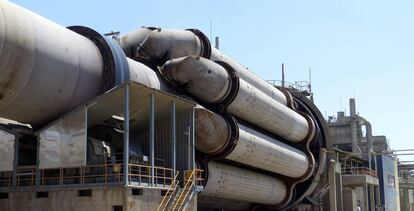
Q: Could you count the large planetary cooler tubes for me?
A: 4